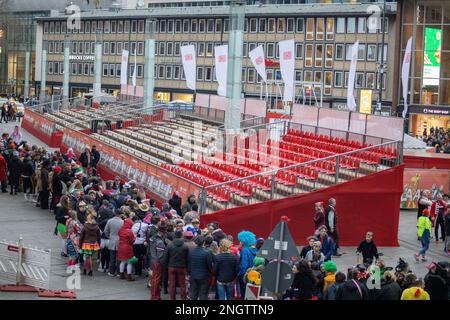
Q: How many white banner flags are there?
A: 8